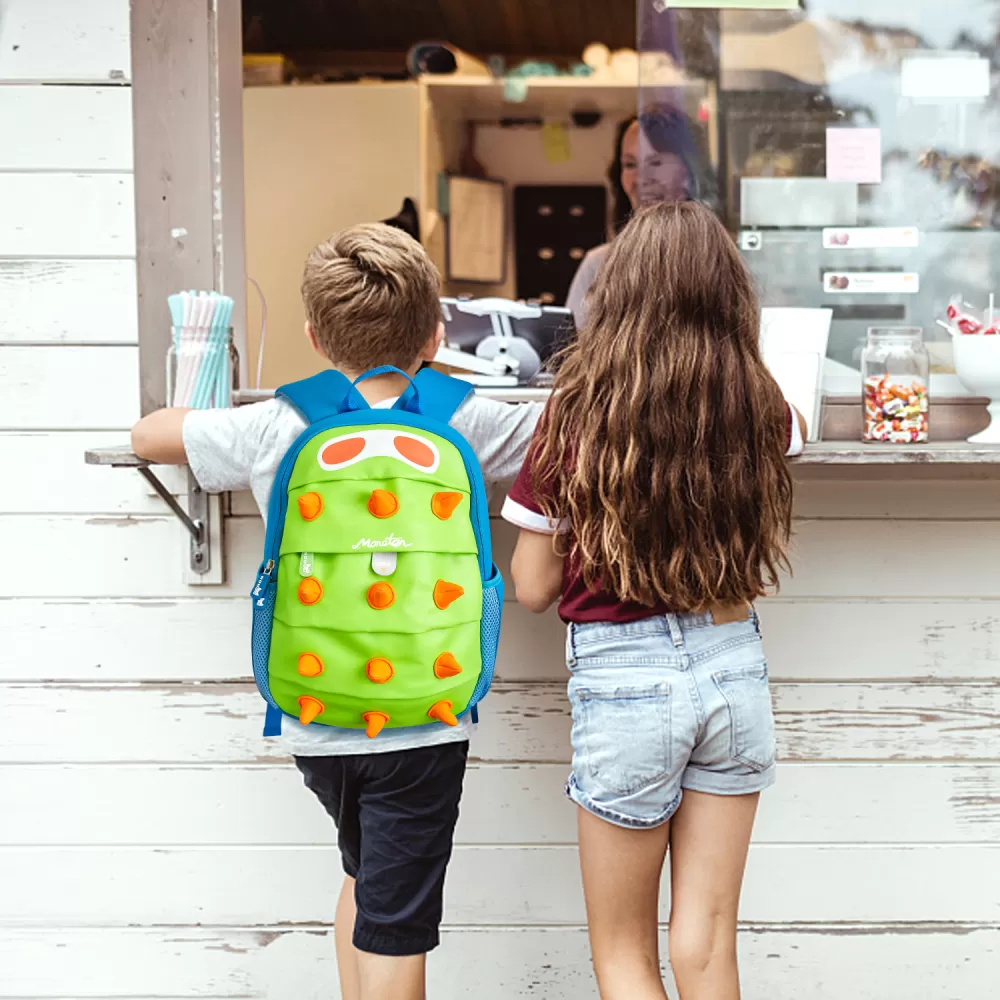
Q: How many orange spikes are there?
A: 12